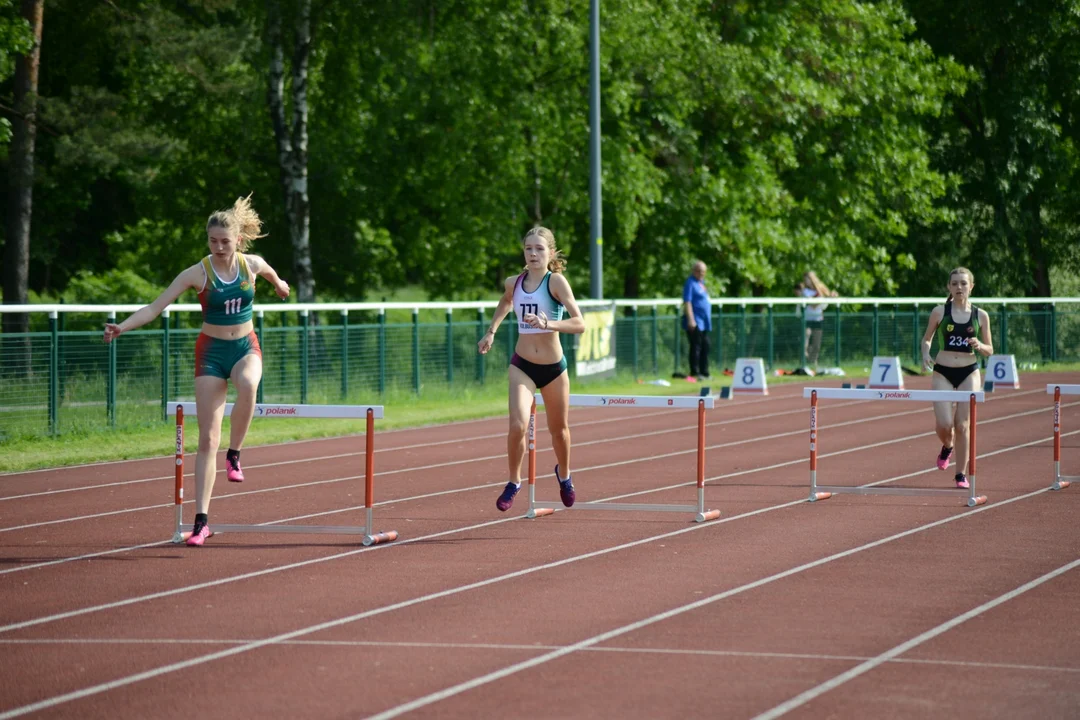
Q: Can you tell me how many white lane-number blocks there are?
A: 3